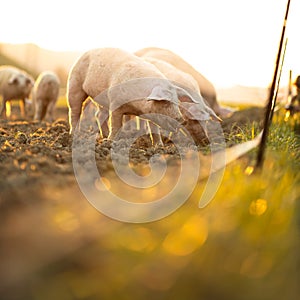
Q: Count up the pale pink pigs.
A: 5